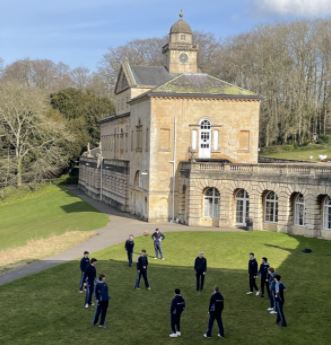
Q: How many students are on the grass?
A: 13